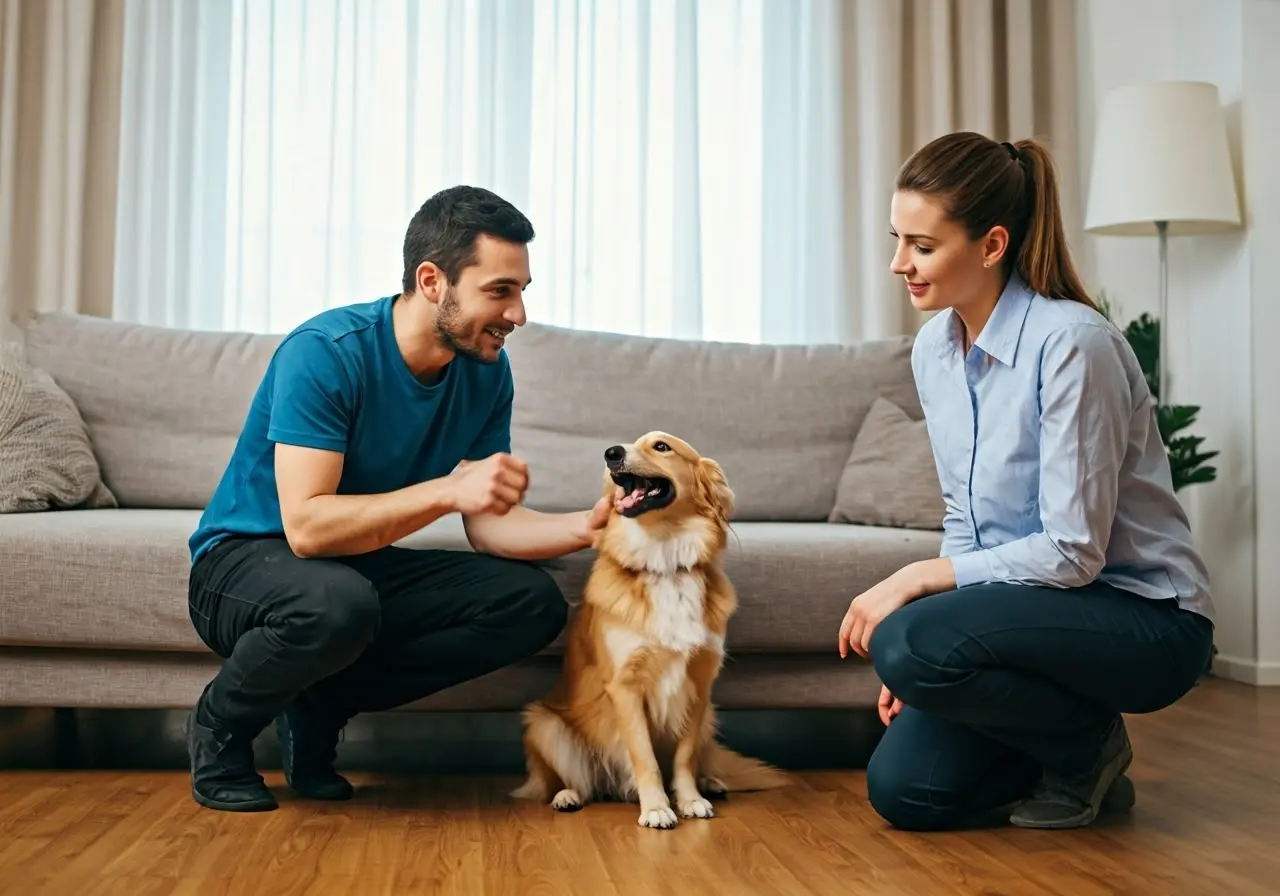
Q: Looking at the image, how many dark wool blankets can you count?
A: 0